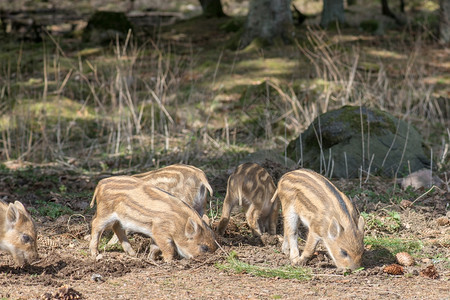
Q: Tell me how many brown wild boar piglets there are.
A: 5